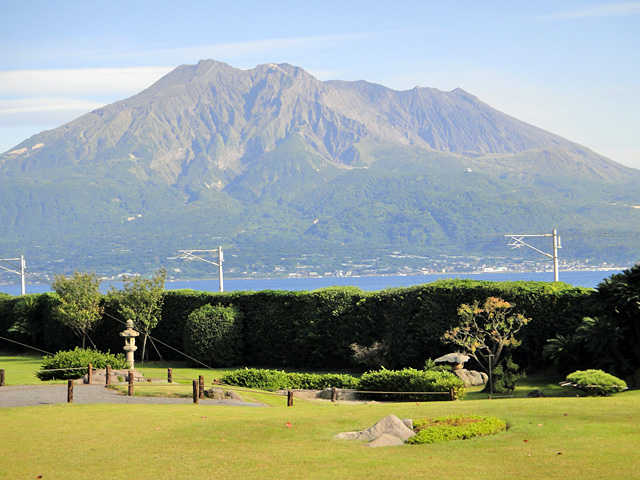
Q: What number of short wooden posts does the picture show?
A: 11